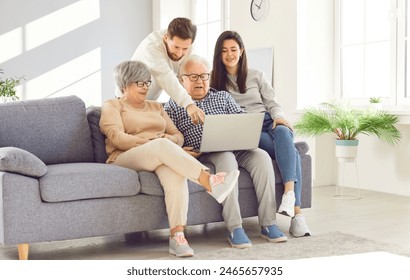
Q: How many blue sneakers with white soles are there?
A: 2